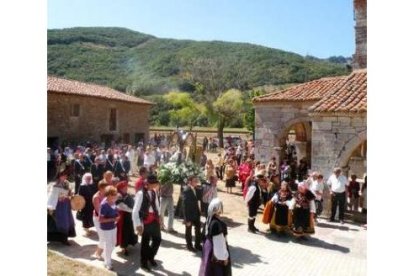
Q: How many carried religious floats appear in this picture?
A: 1